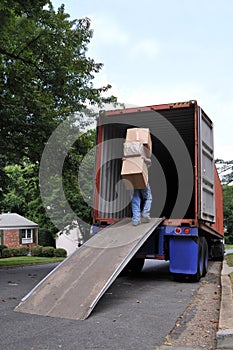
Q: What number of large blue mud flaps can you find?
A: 1